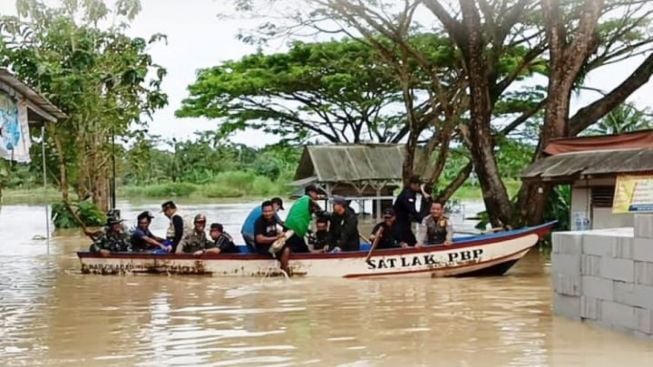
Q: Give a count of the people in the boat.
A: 13